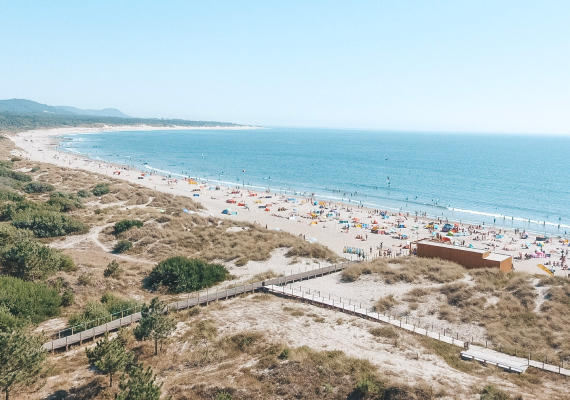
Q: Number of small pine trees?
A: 4